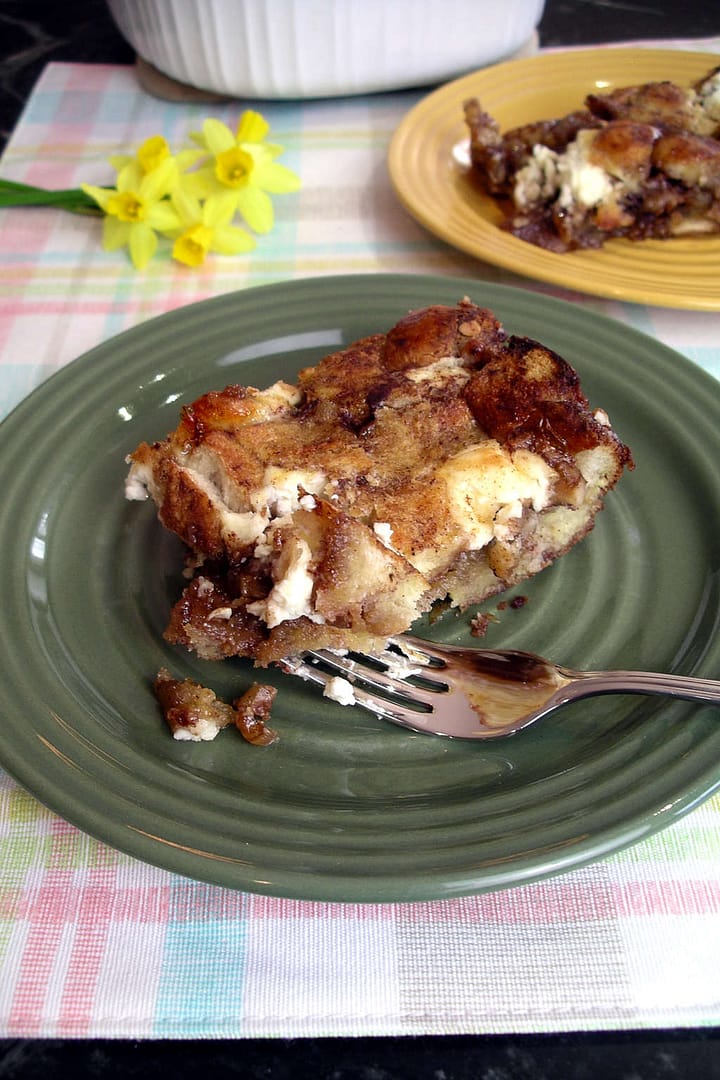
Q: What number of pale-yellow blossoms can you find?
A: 5